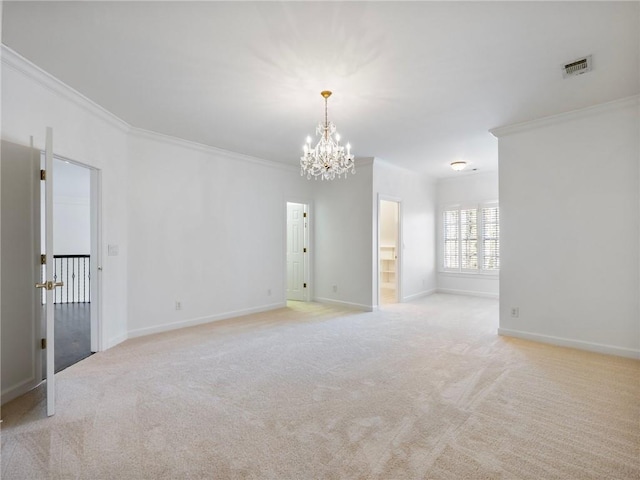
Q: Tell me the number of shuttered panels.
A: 3